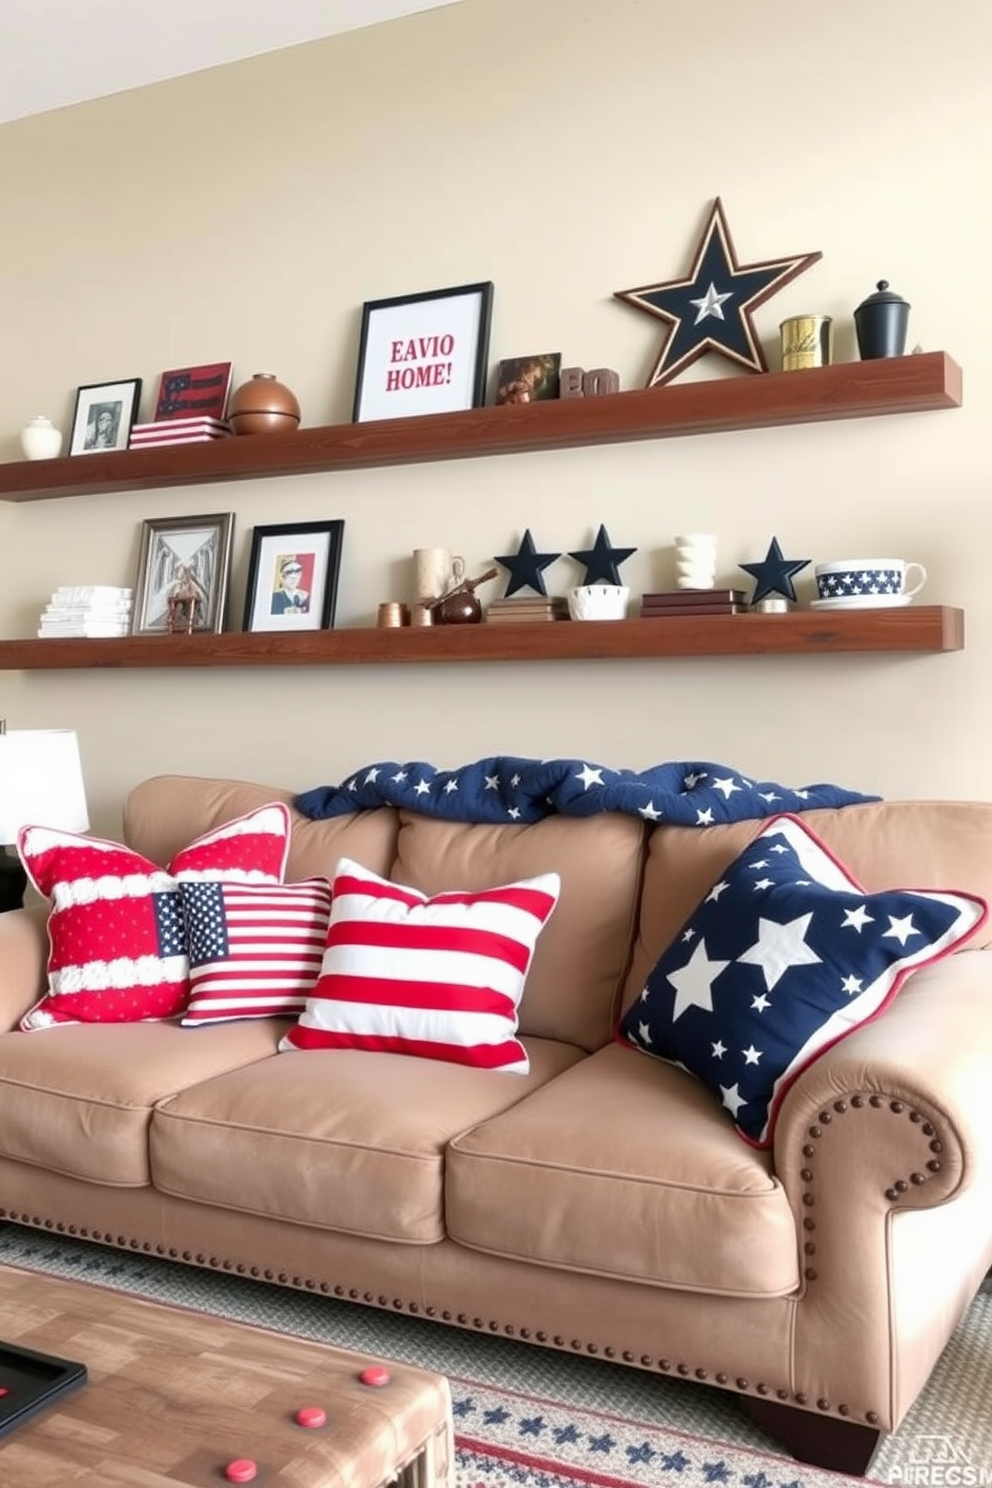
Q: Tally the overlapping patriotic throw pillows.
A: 3